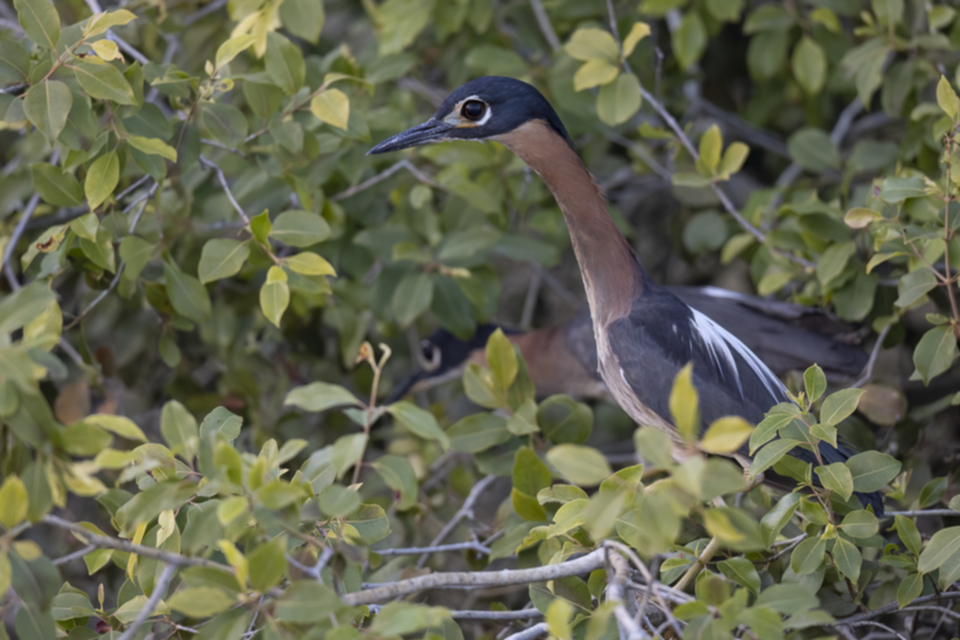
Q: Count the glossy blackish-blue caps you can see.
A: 2